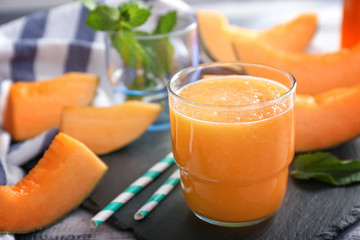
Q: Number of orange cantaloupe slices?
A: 6